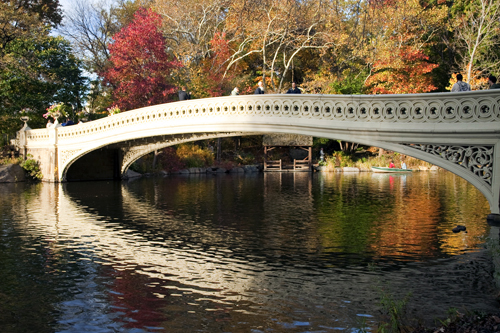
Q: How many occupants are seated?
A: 2